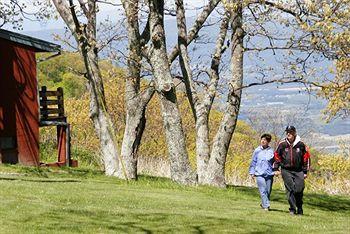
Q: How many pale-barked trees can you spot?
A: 5